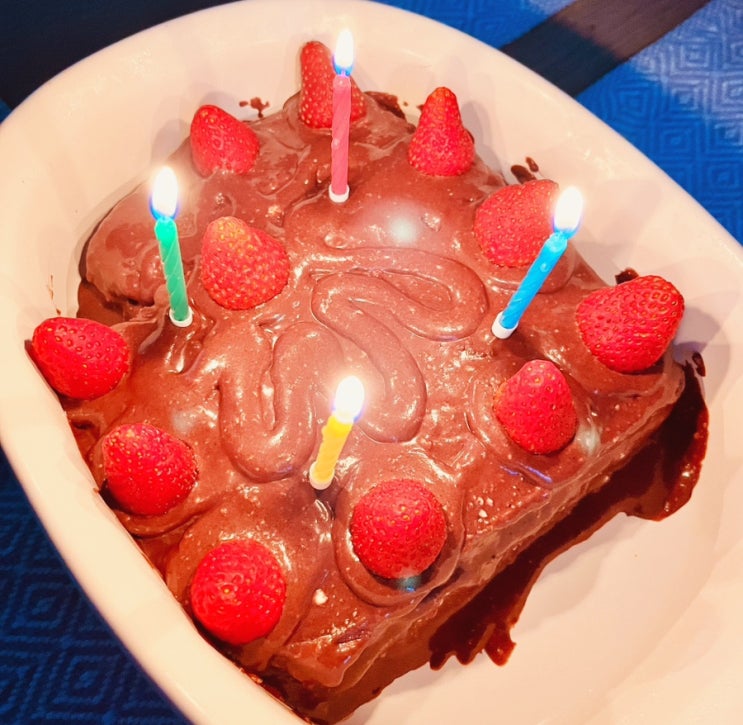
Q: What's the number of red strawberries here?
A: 11